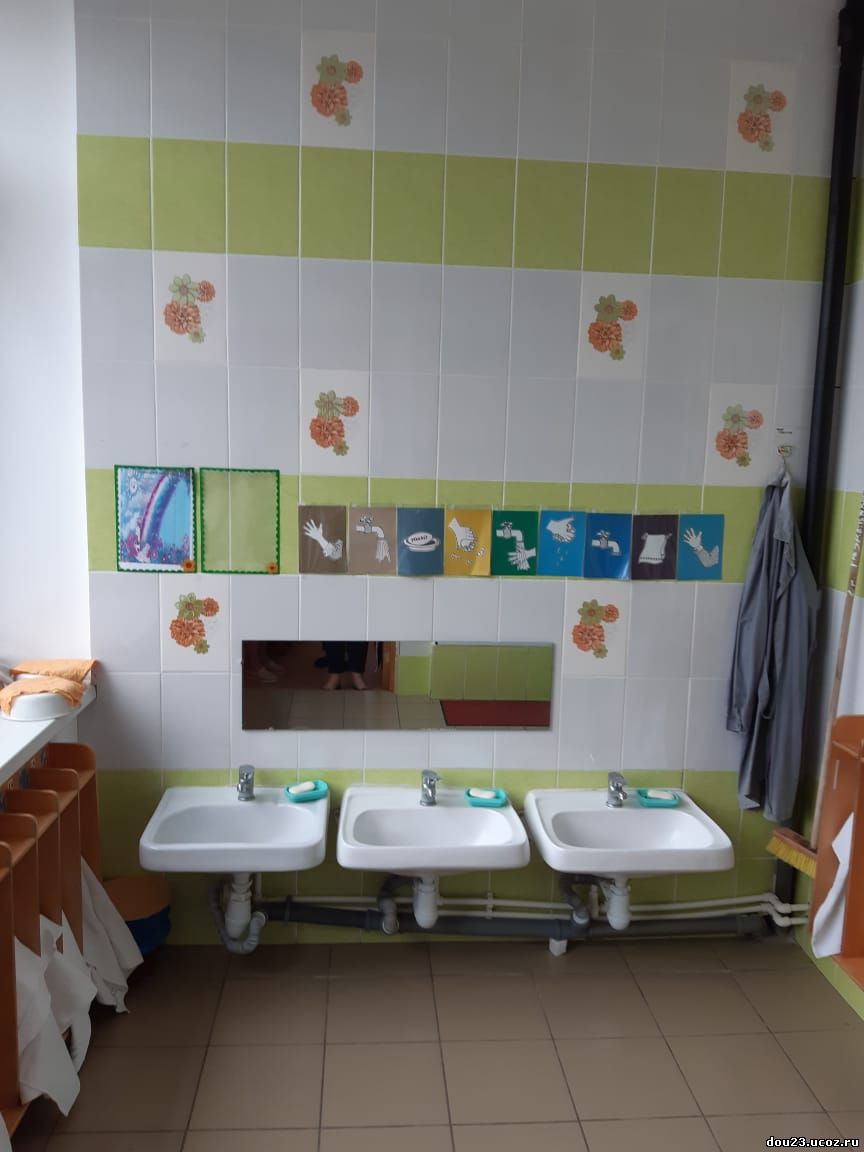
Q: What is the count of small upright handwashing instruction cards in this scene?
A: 9